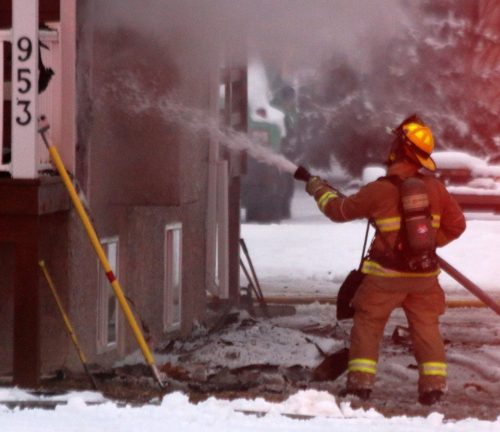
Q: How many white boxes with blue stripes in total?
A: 0